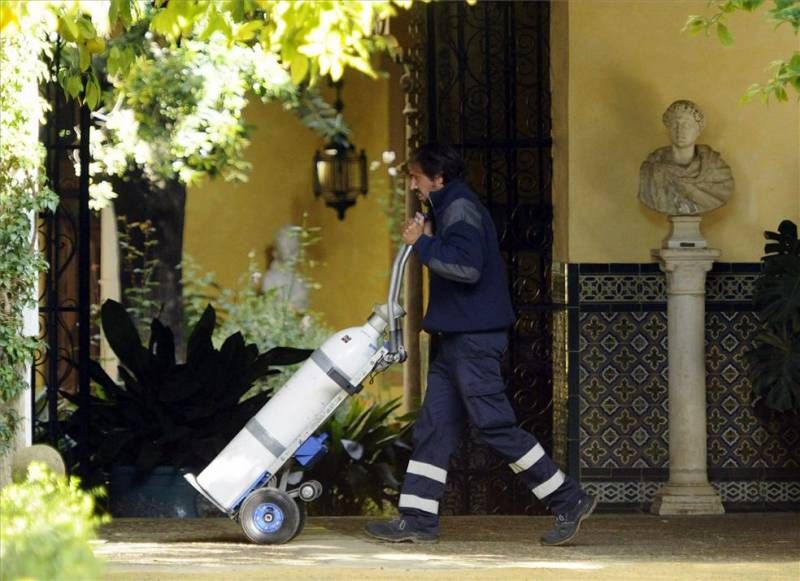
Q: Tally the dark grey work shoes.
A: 2